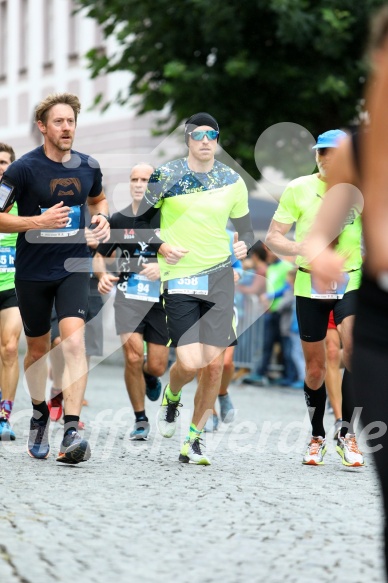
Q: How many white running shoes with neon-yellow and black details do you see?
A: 2